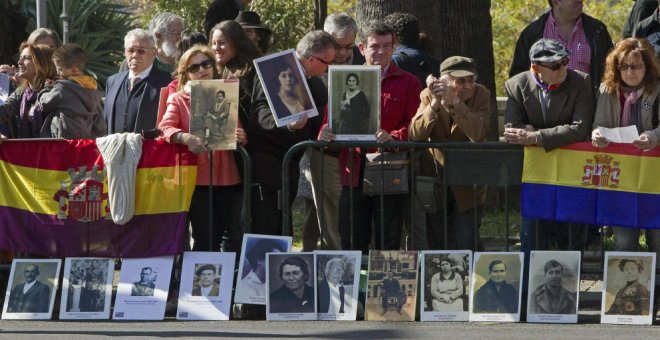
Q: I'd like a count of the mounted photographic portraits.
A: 15